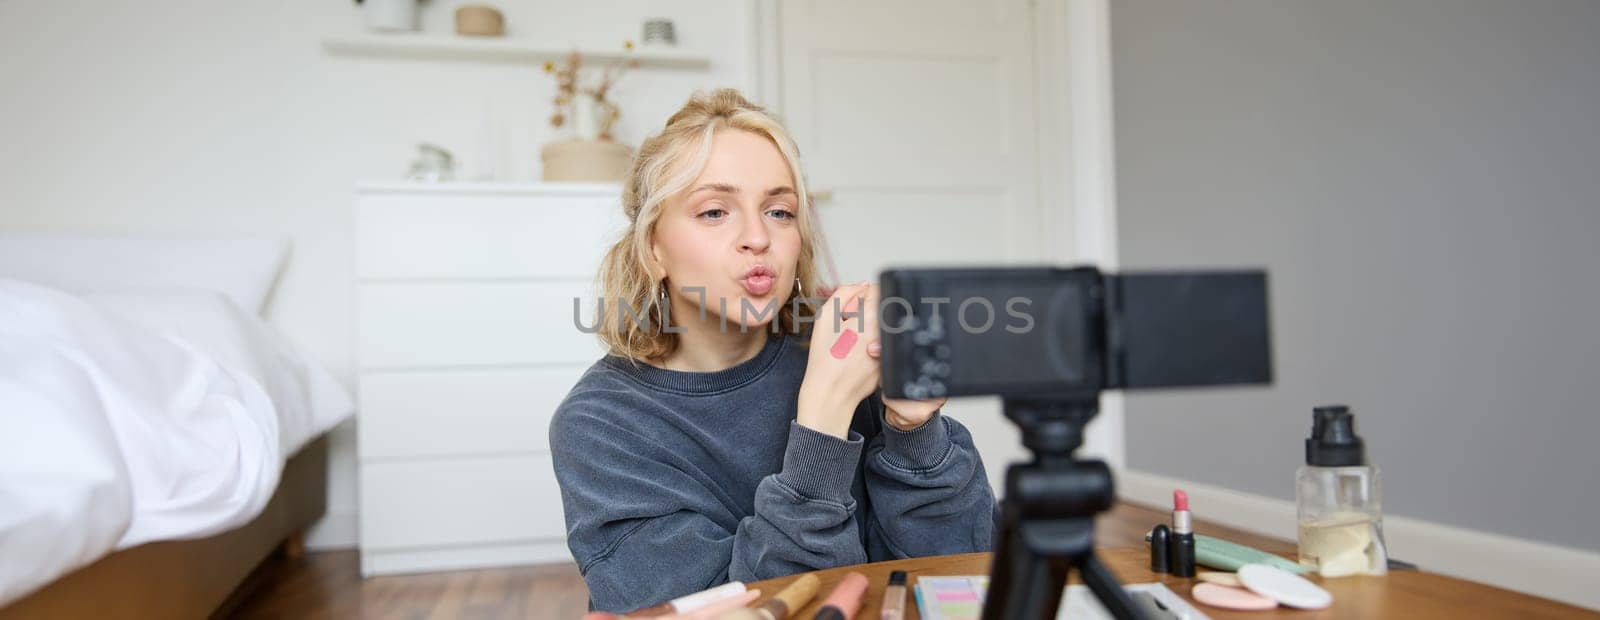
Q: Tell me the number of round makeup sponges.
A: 3